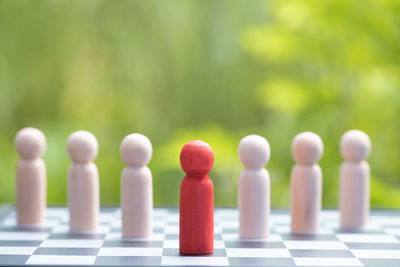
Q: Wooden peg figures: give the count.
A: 7